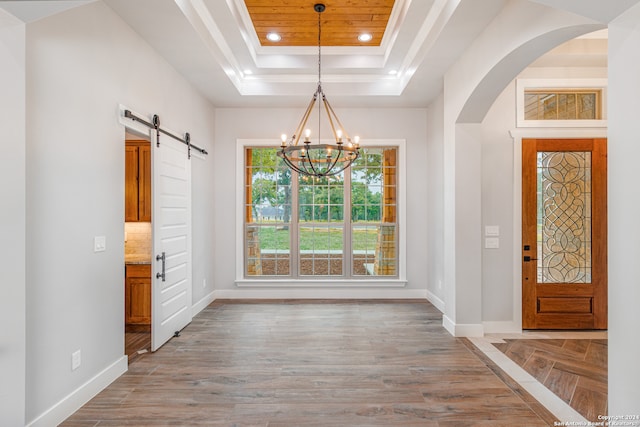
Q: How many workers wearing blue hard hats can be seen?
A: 0